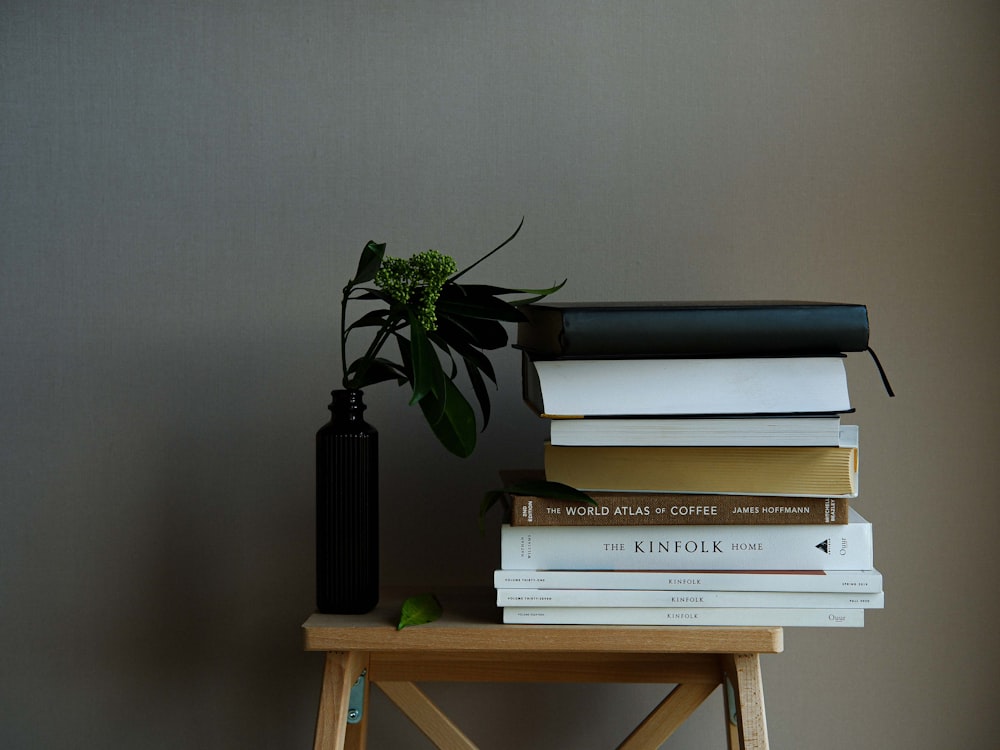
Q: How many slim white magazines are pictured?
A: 3